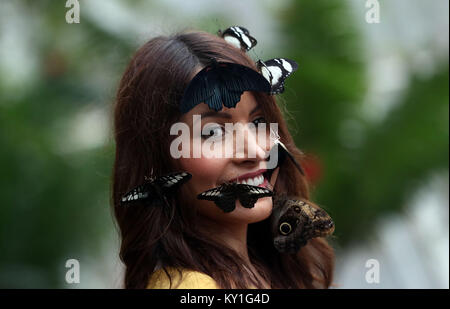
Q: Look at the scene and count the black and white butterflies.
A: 4